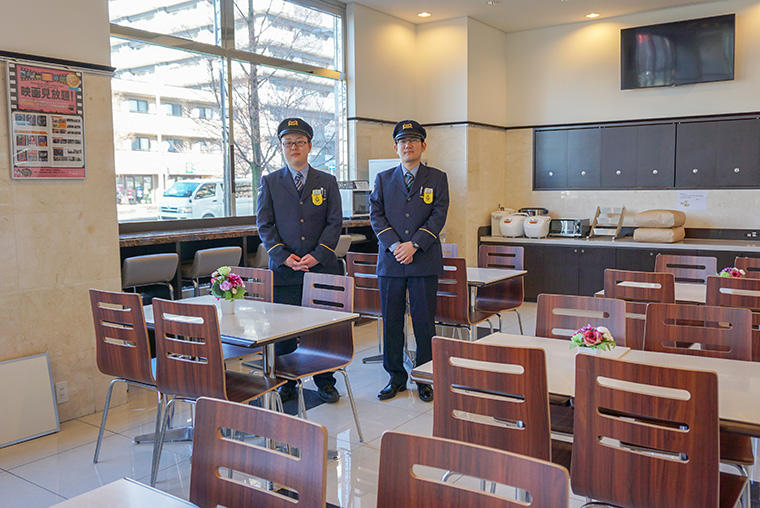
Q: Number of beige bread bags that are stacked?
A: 2